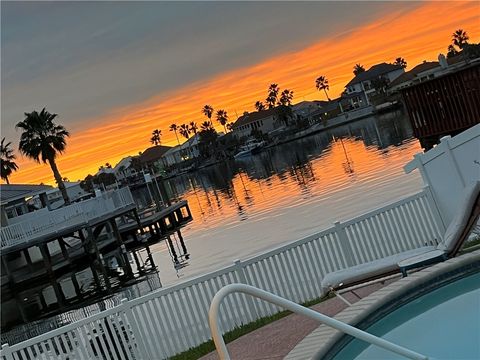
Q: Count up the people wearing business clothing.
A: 0